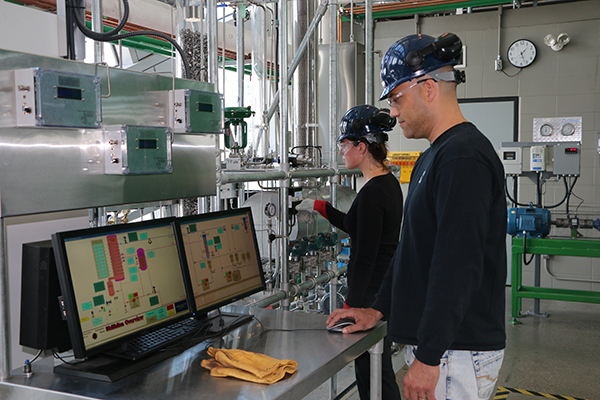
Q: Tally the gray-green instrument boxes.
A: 3